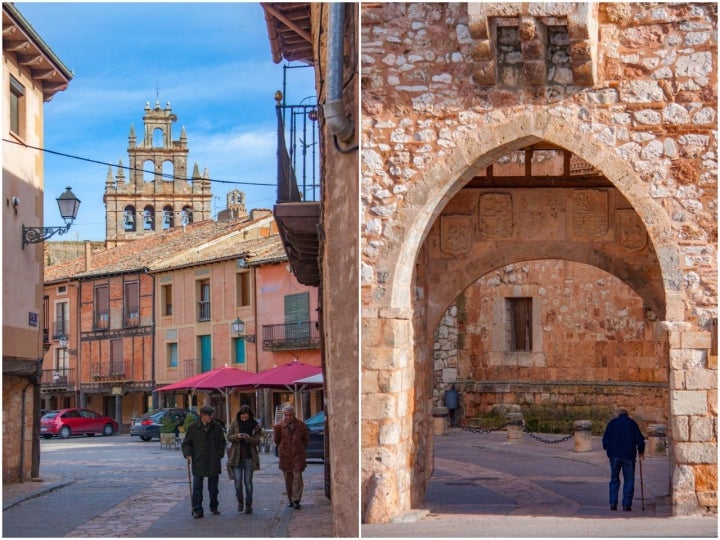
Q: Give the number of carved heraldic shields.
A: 4